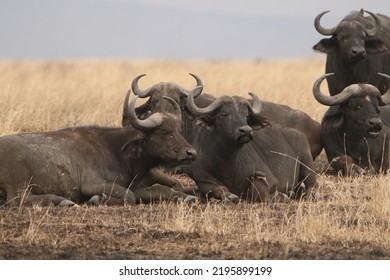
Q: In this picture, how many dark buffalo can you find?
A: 5